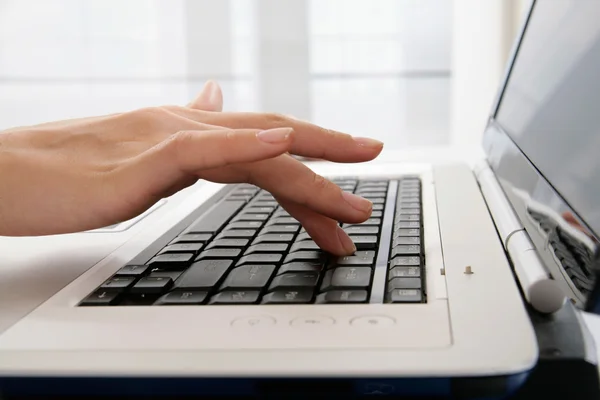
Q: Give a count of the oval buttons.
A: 3